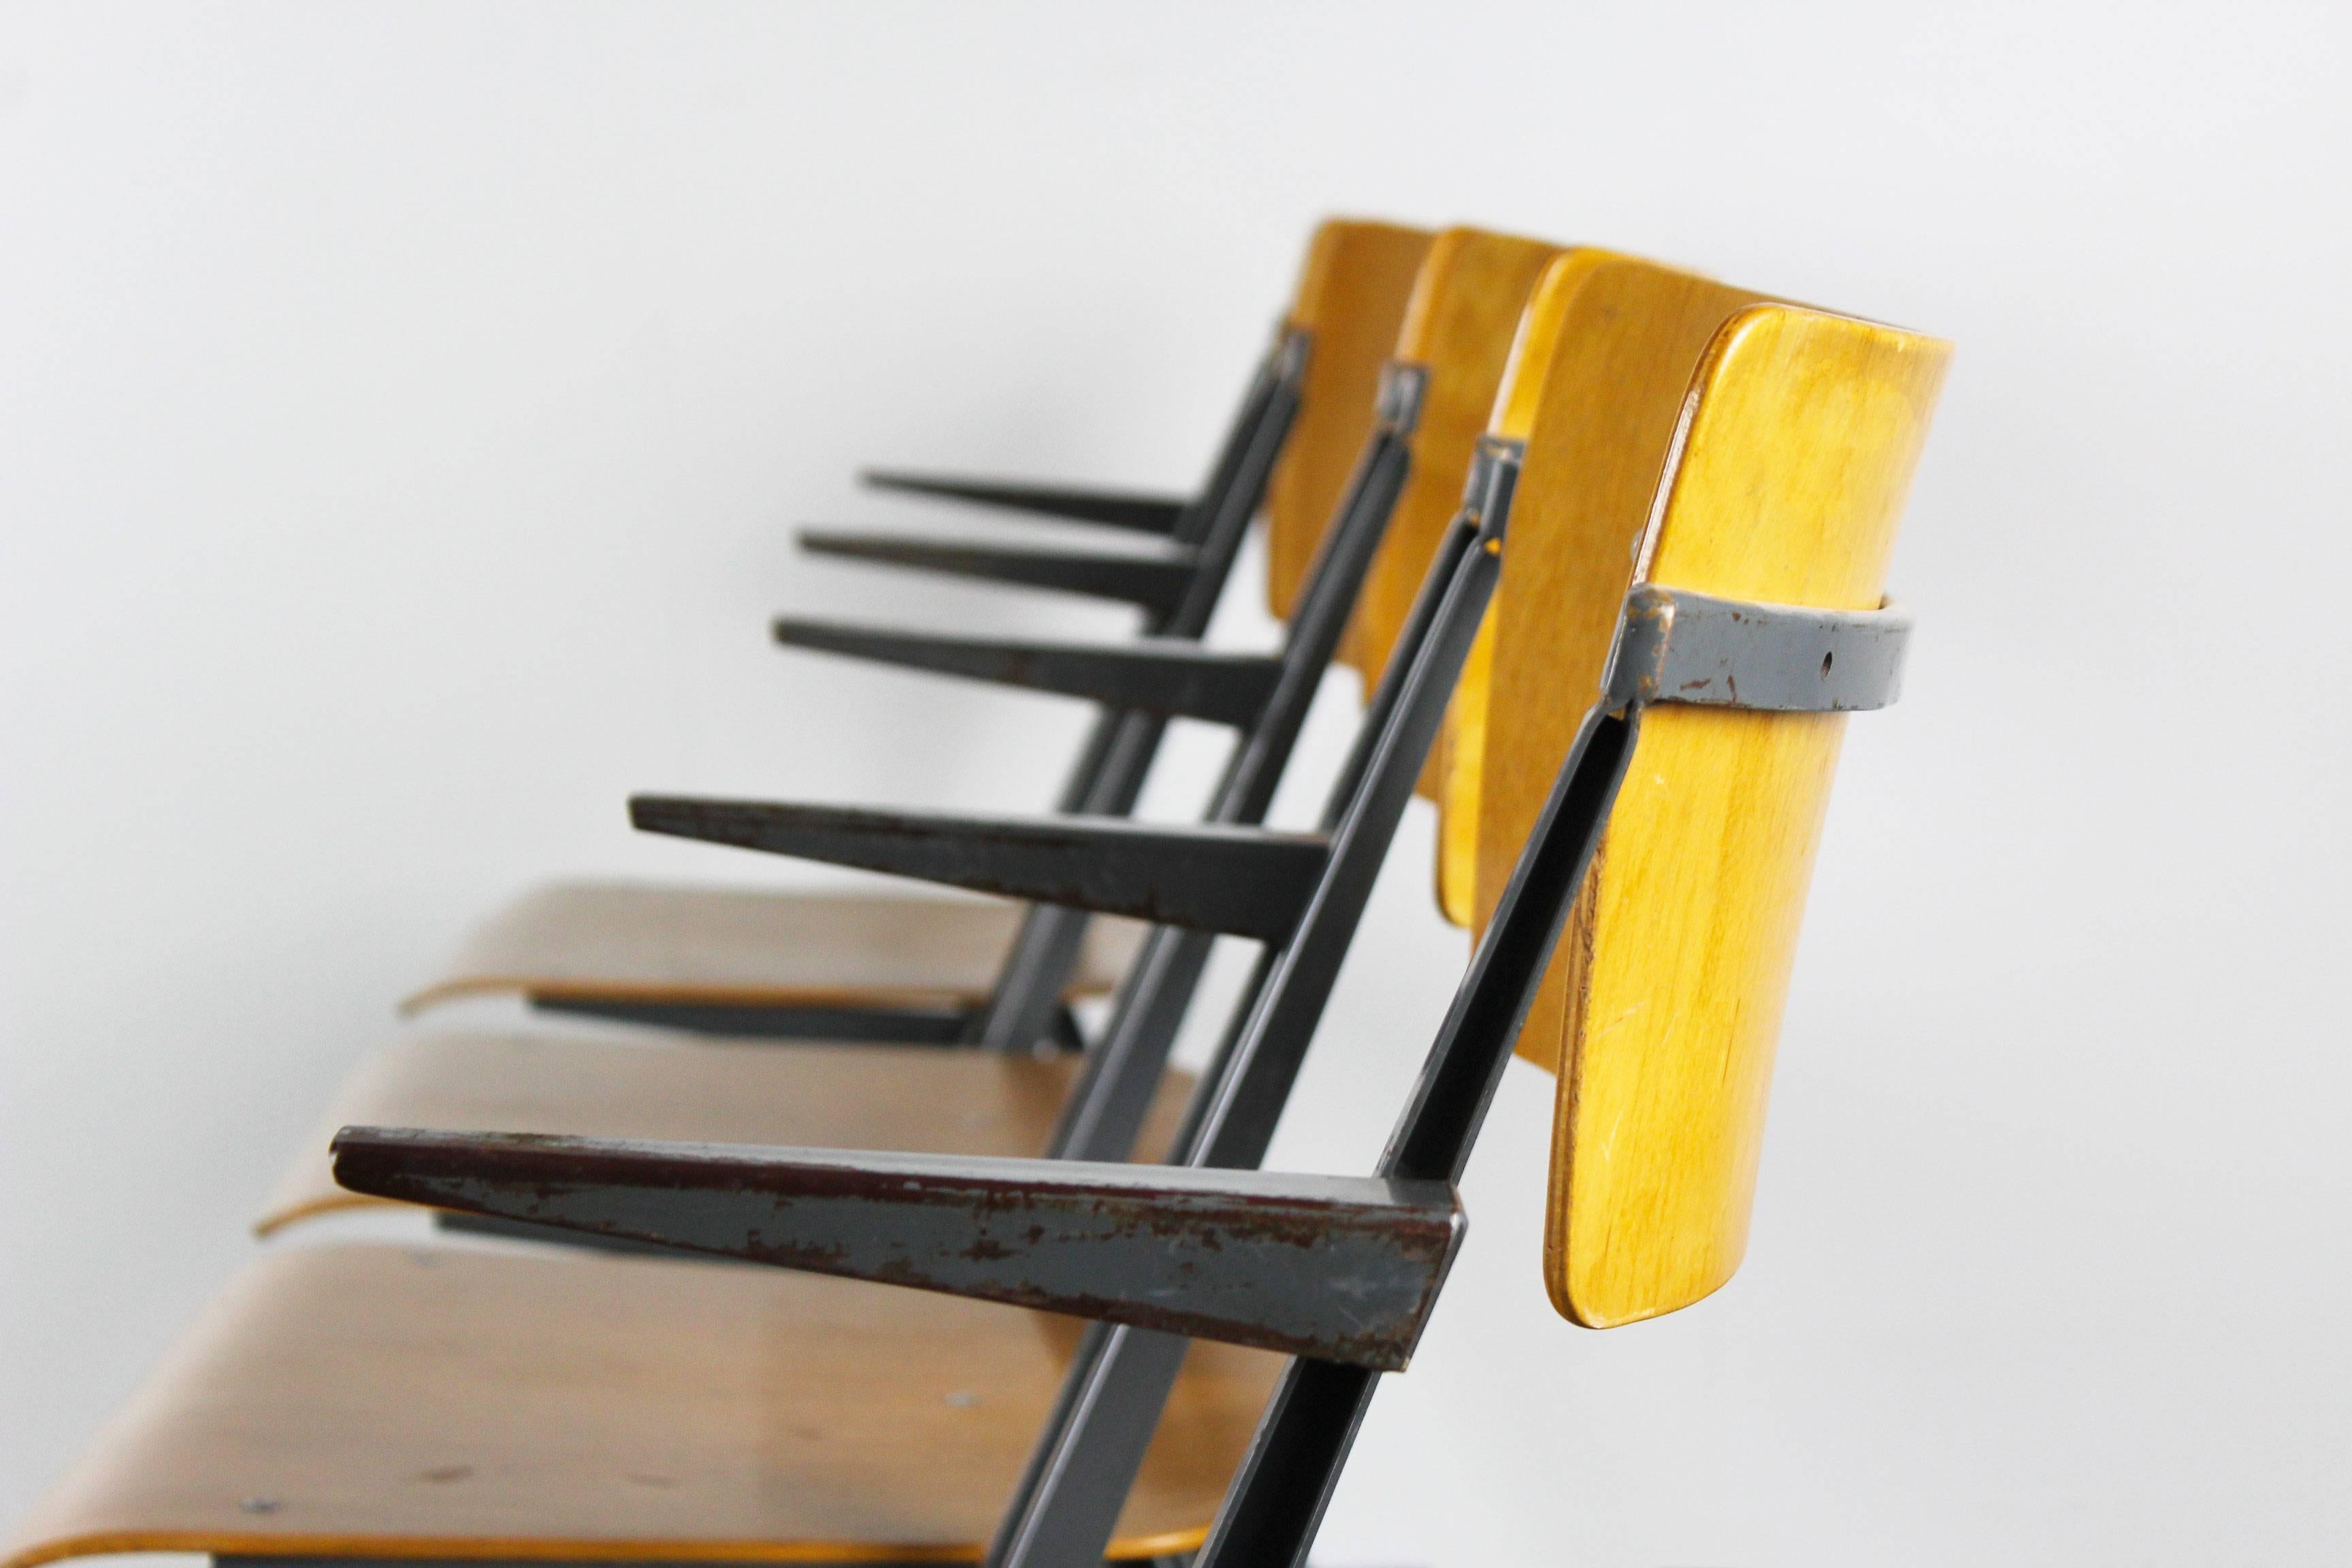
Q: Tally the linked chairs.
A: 4